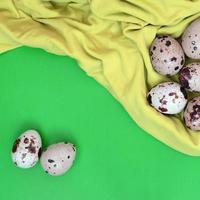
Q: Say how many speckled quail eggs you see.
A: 7